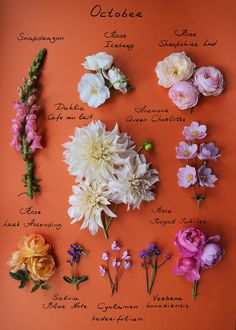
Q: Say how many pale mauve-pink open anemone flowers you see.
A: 5